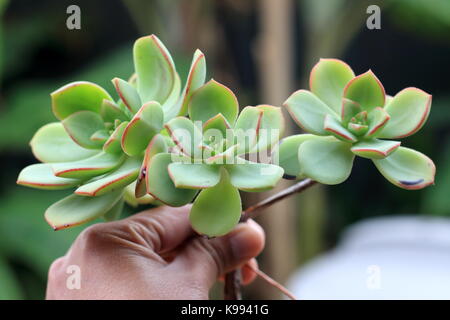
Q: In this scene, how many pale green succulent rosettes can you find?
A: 3